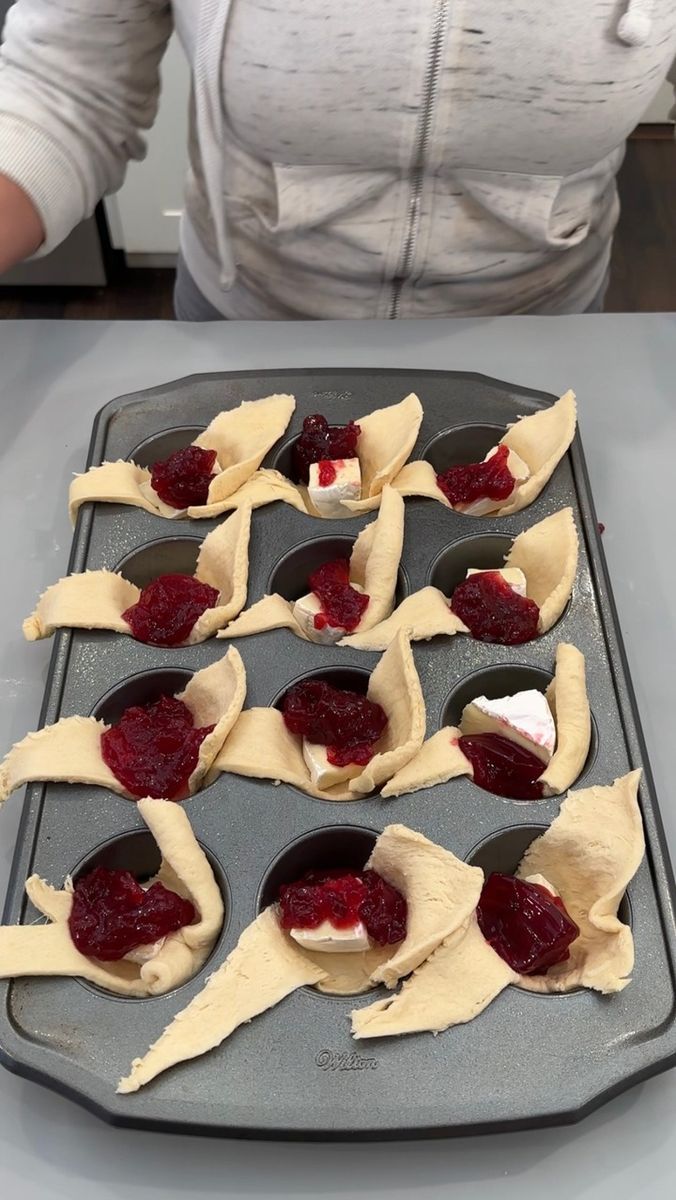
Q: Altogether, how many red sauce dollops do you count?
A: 12